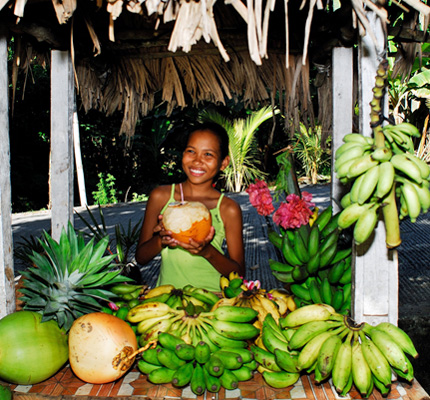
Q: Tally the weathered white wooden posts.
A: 4